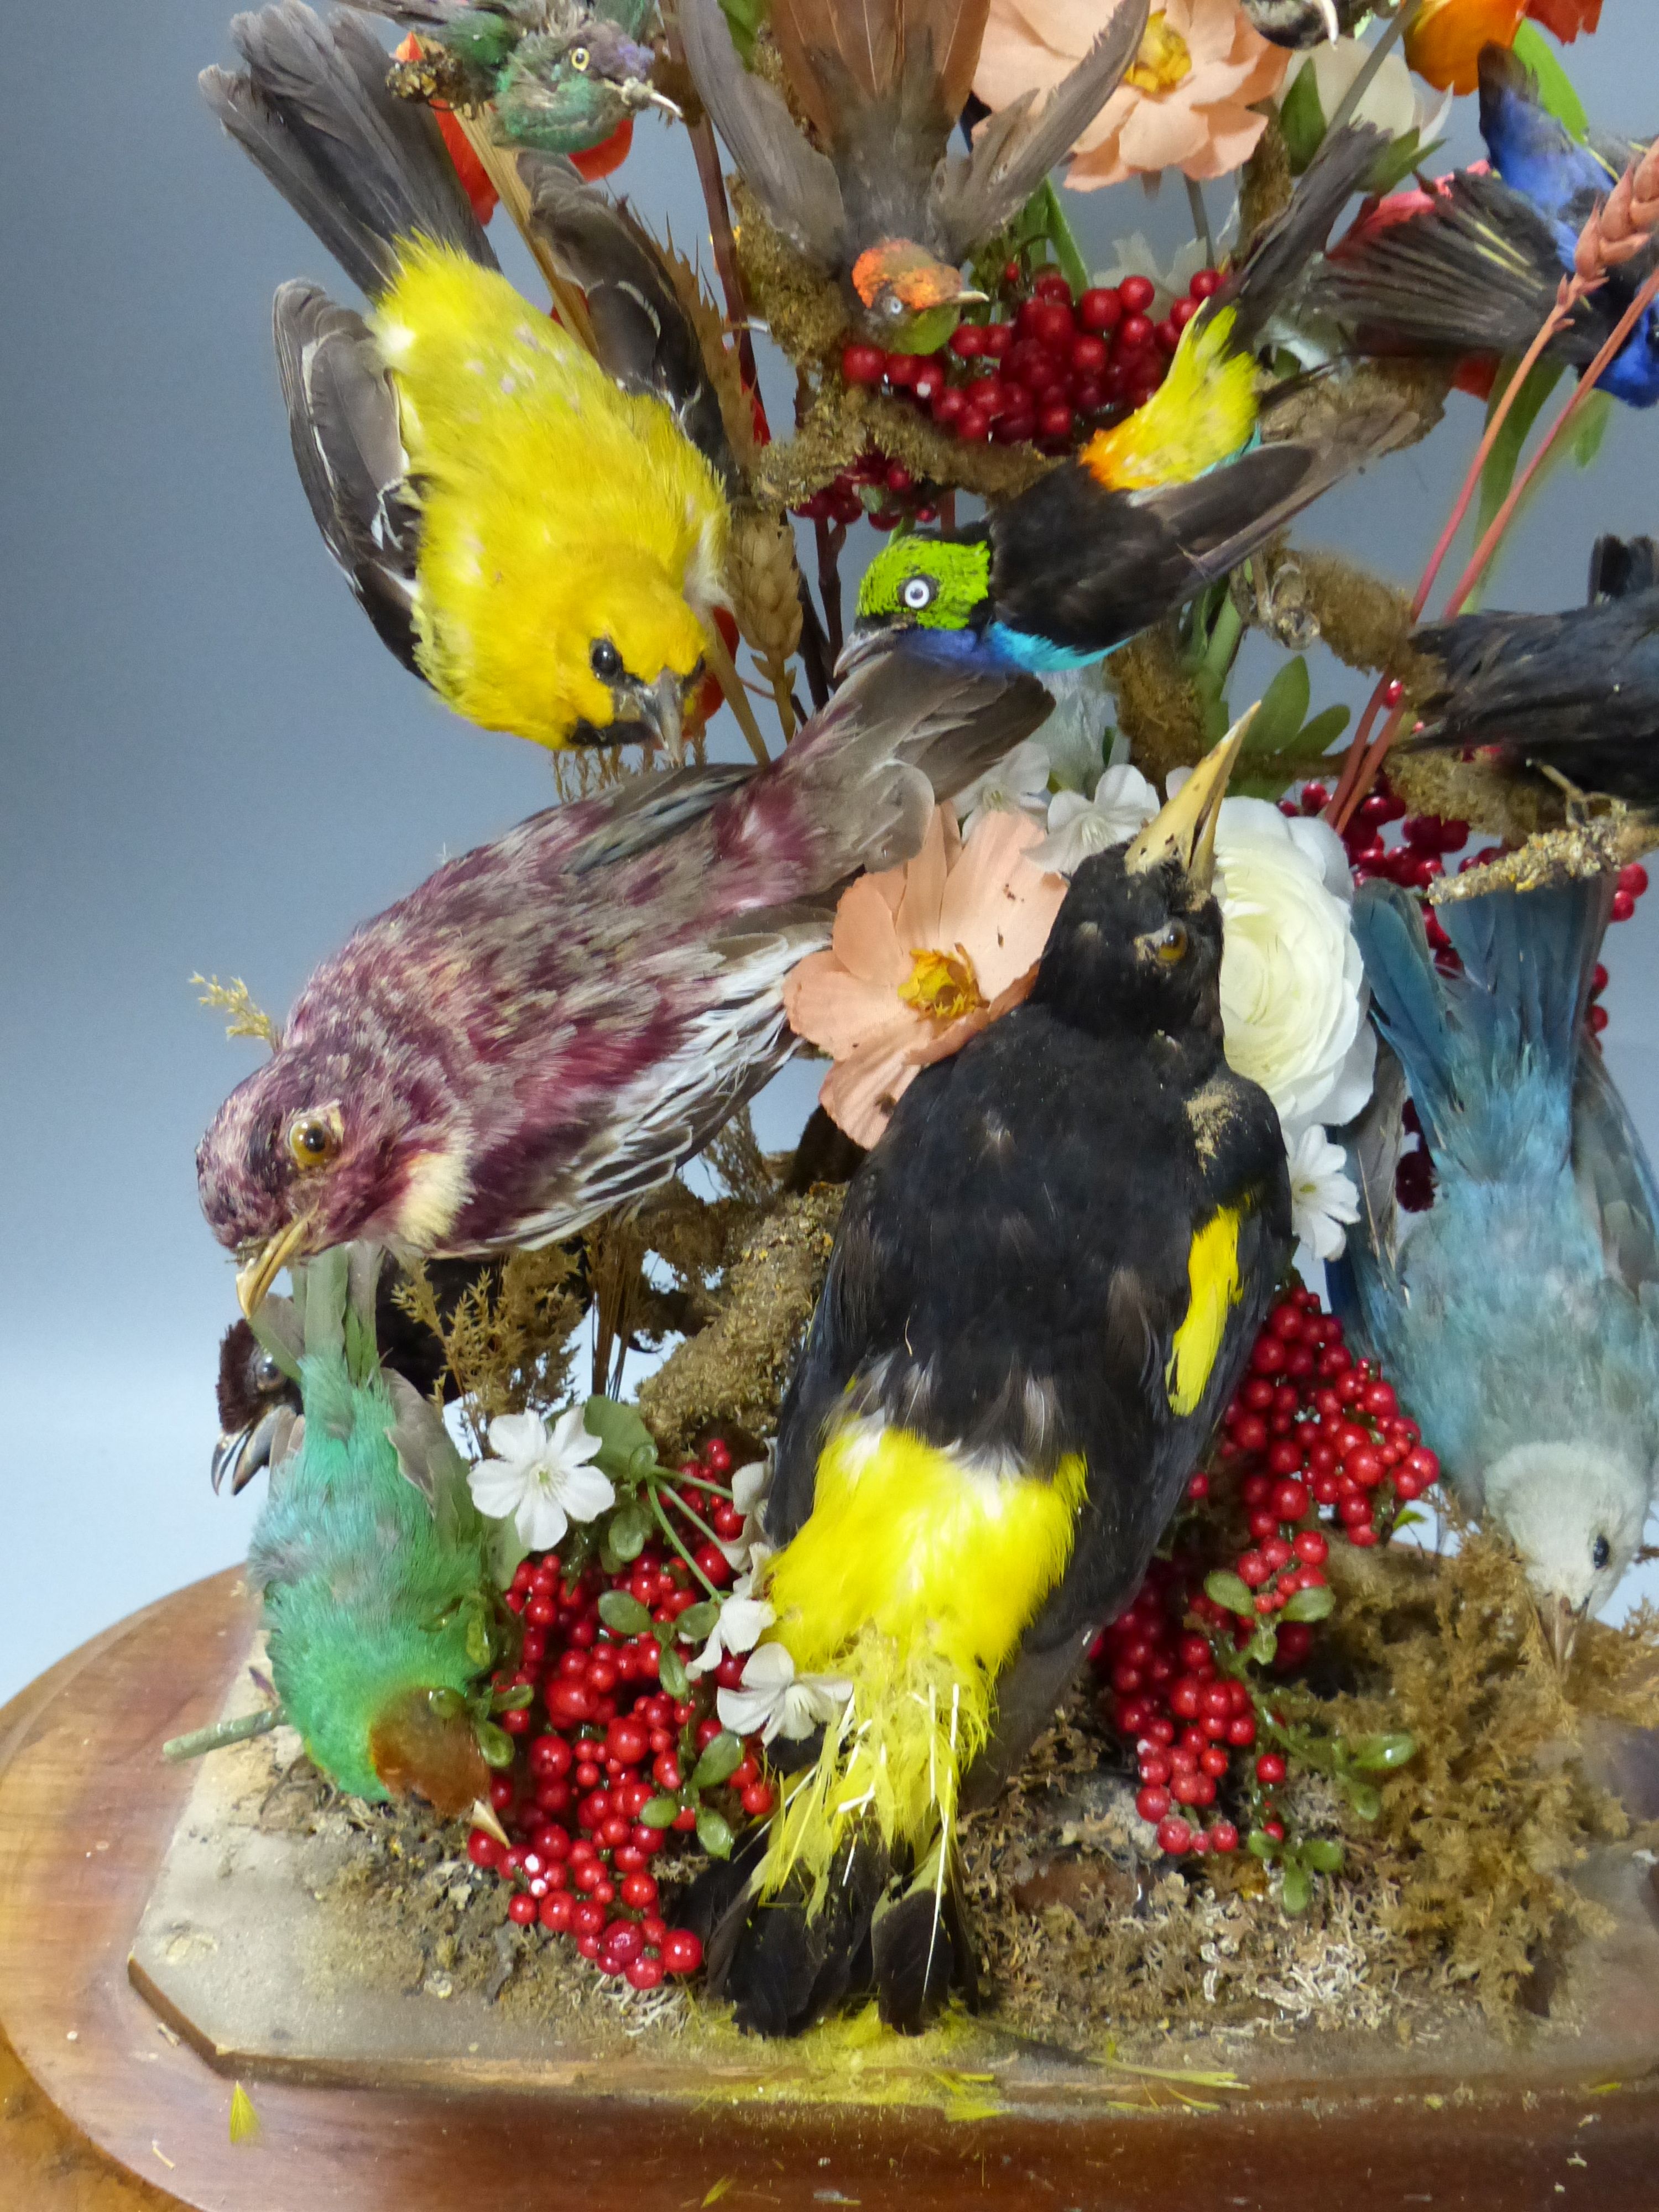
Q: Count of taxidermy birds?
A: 12